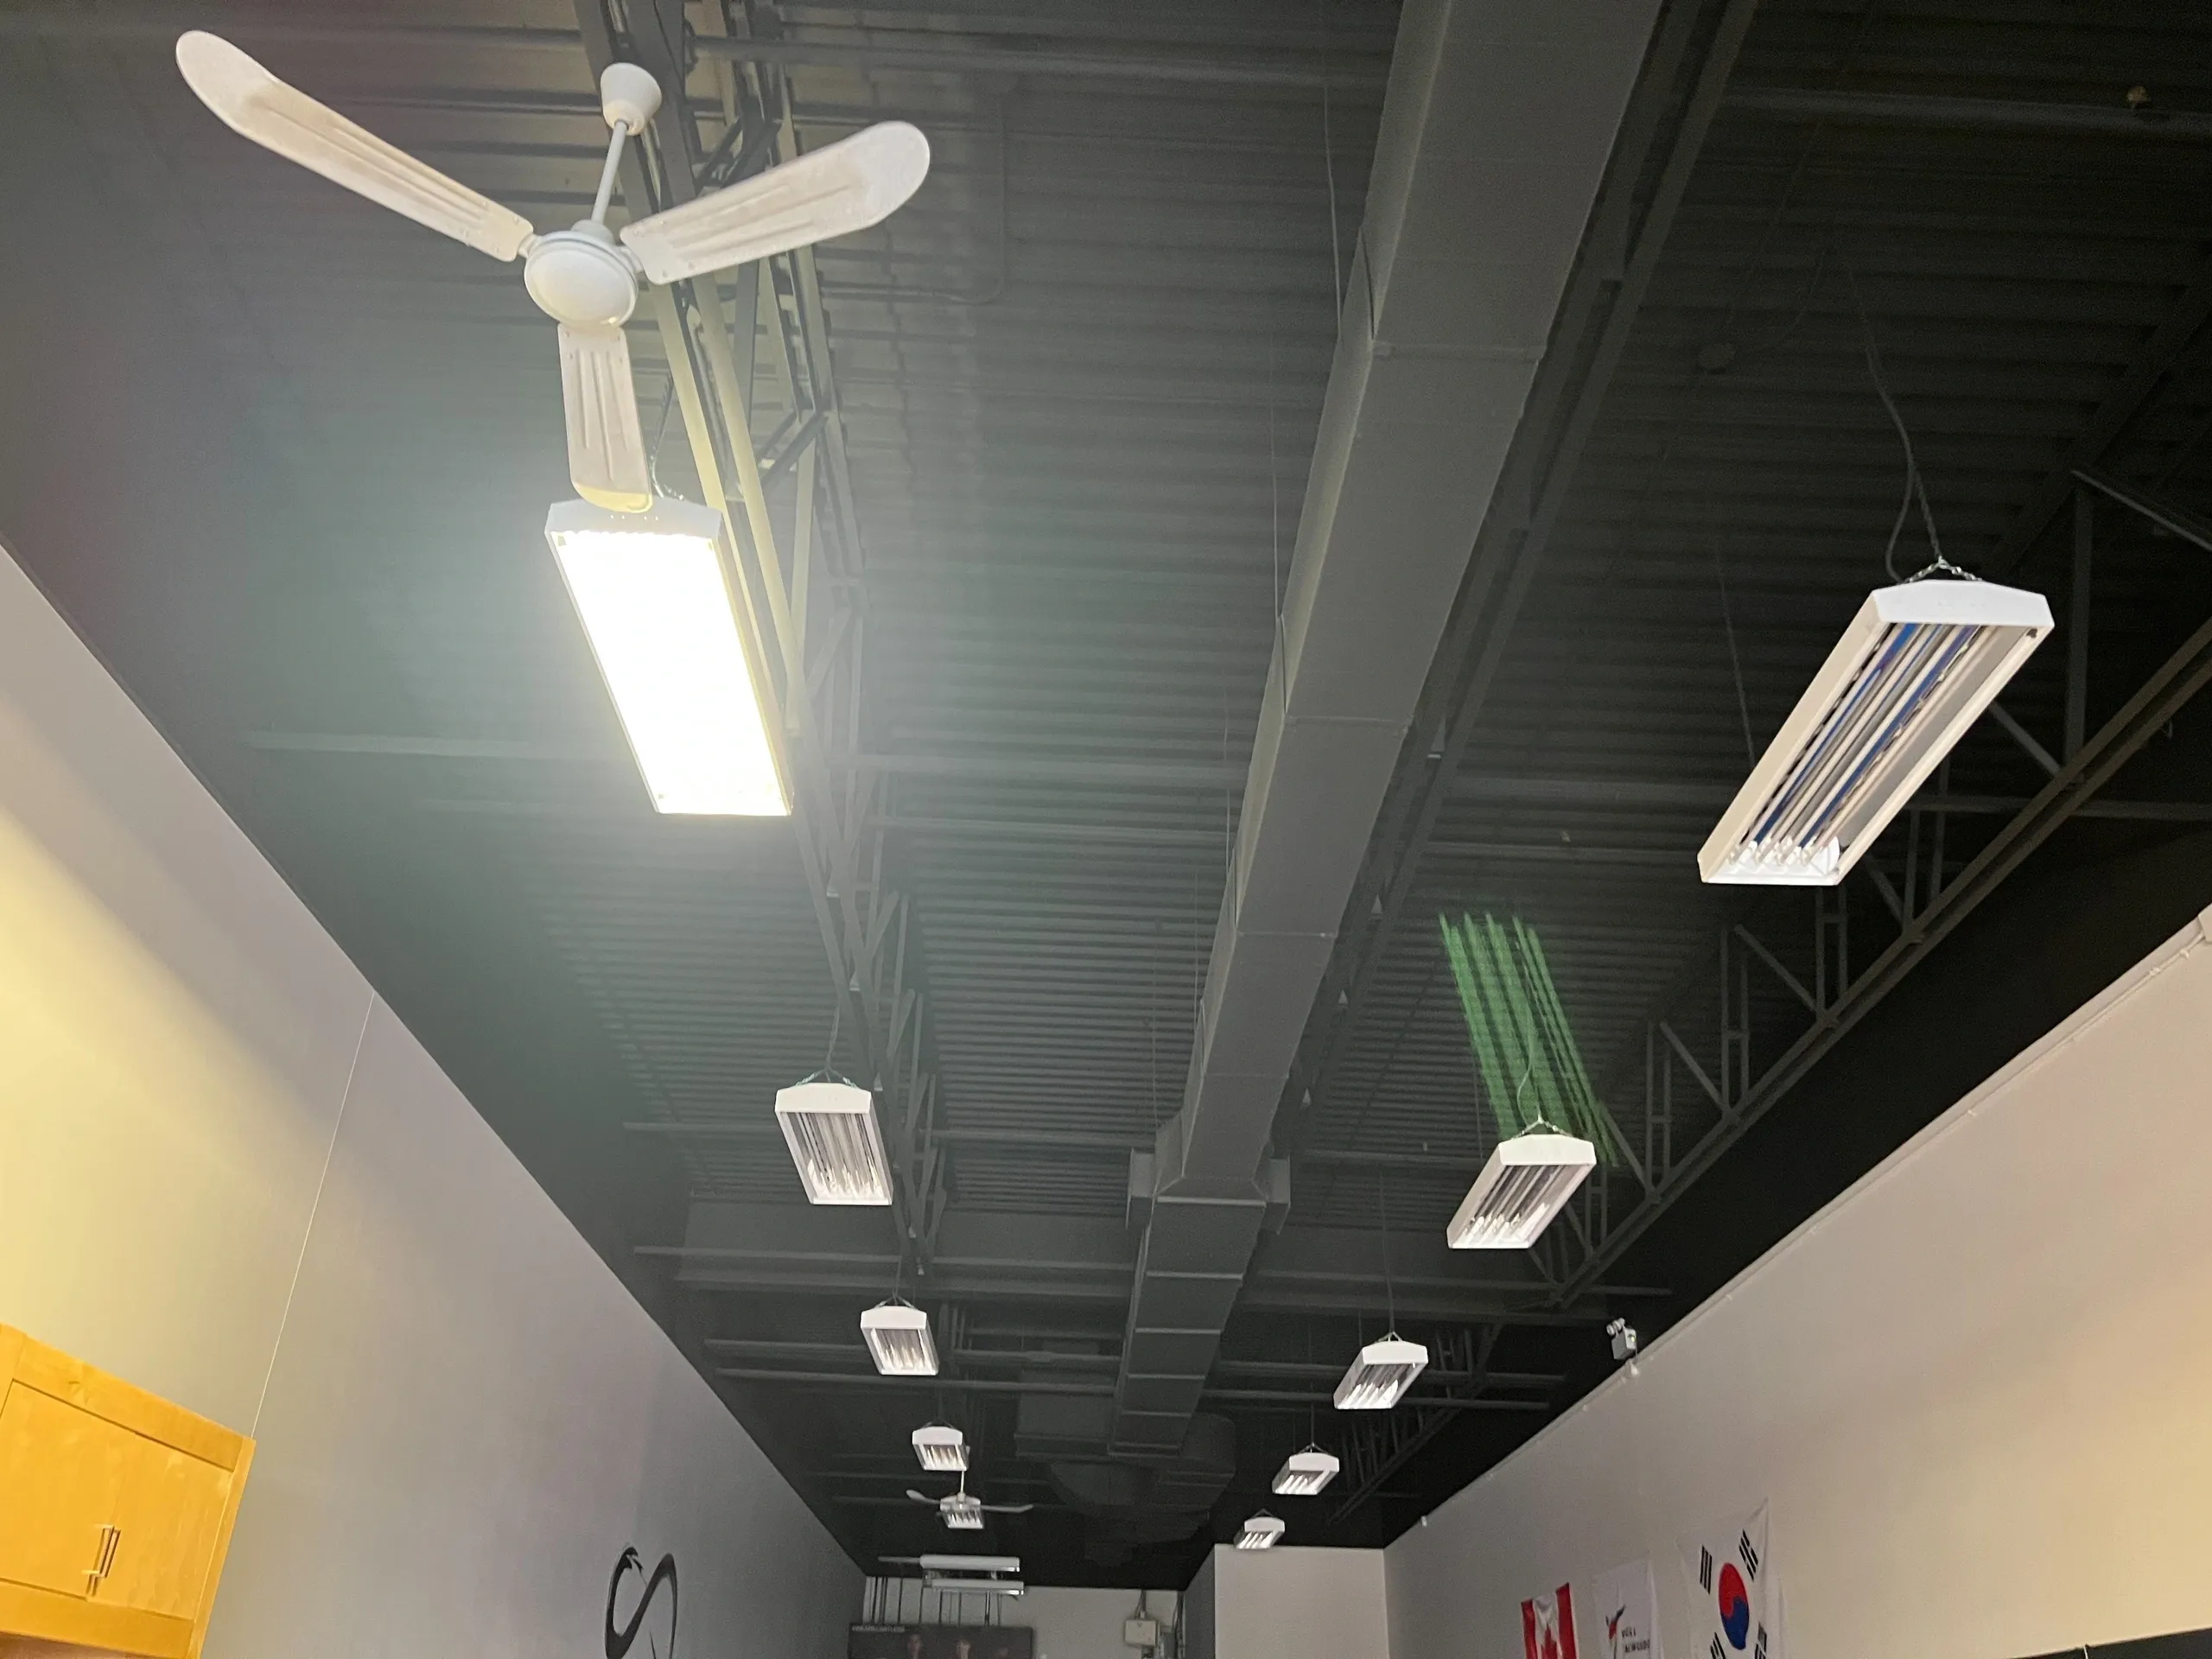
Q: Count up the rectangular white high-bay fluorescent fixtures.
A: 10